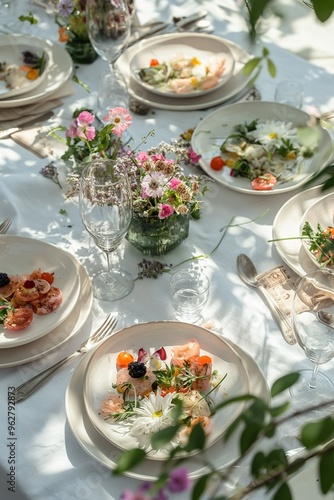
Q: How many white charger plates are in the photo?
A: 5